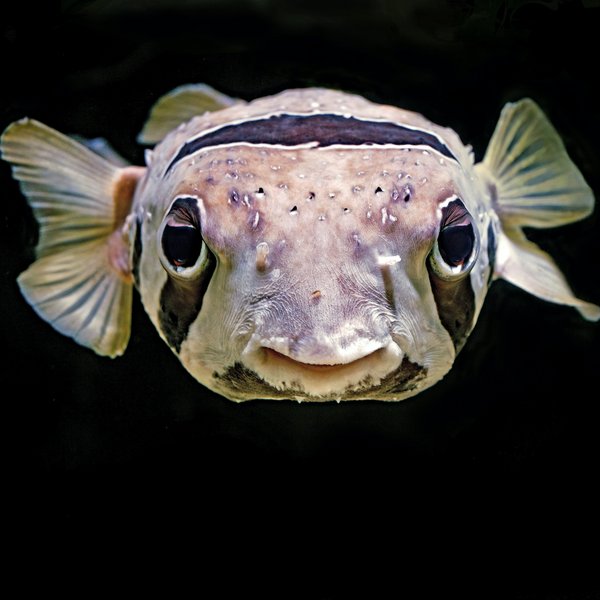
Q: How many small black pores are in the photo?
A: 6